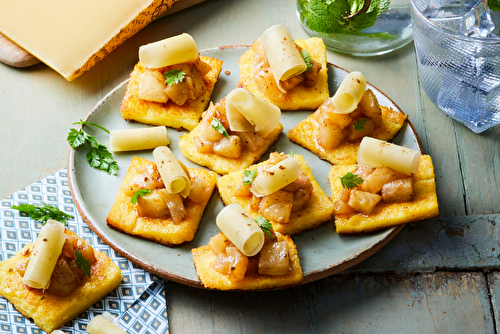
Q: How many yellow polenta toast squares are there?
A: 9